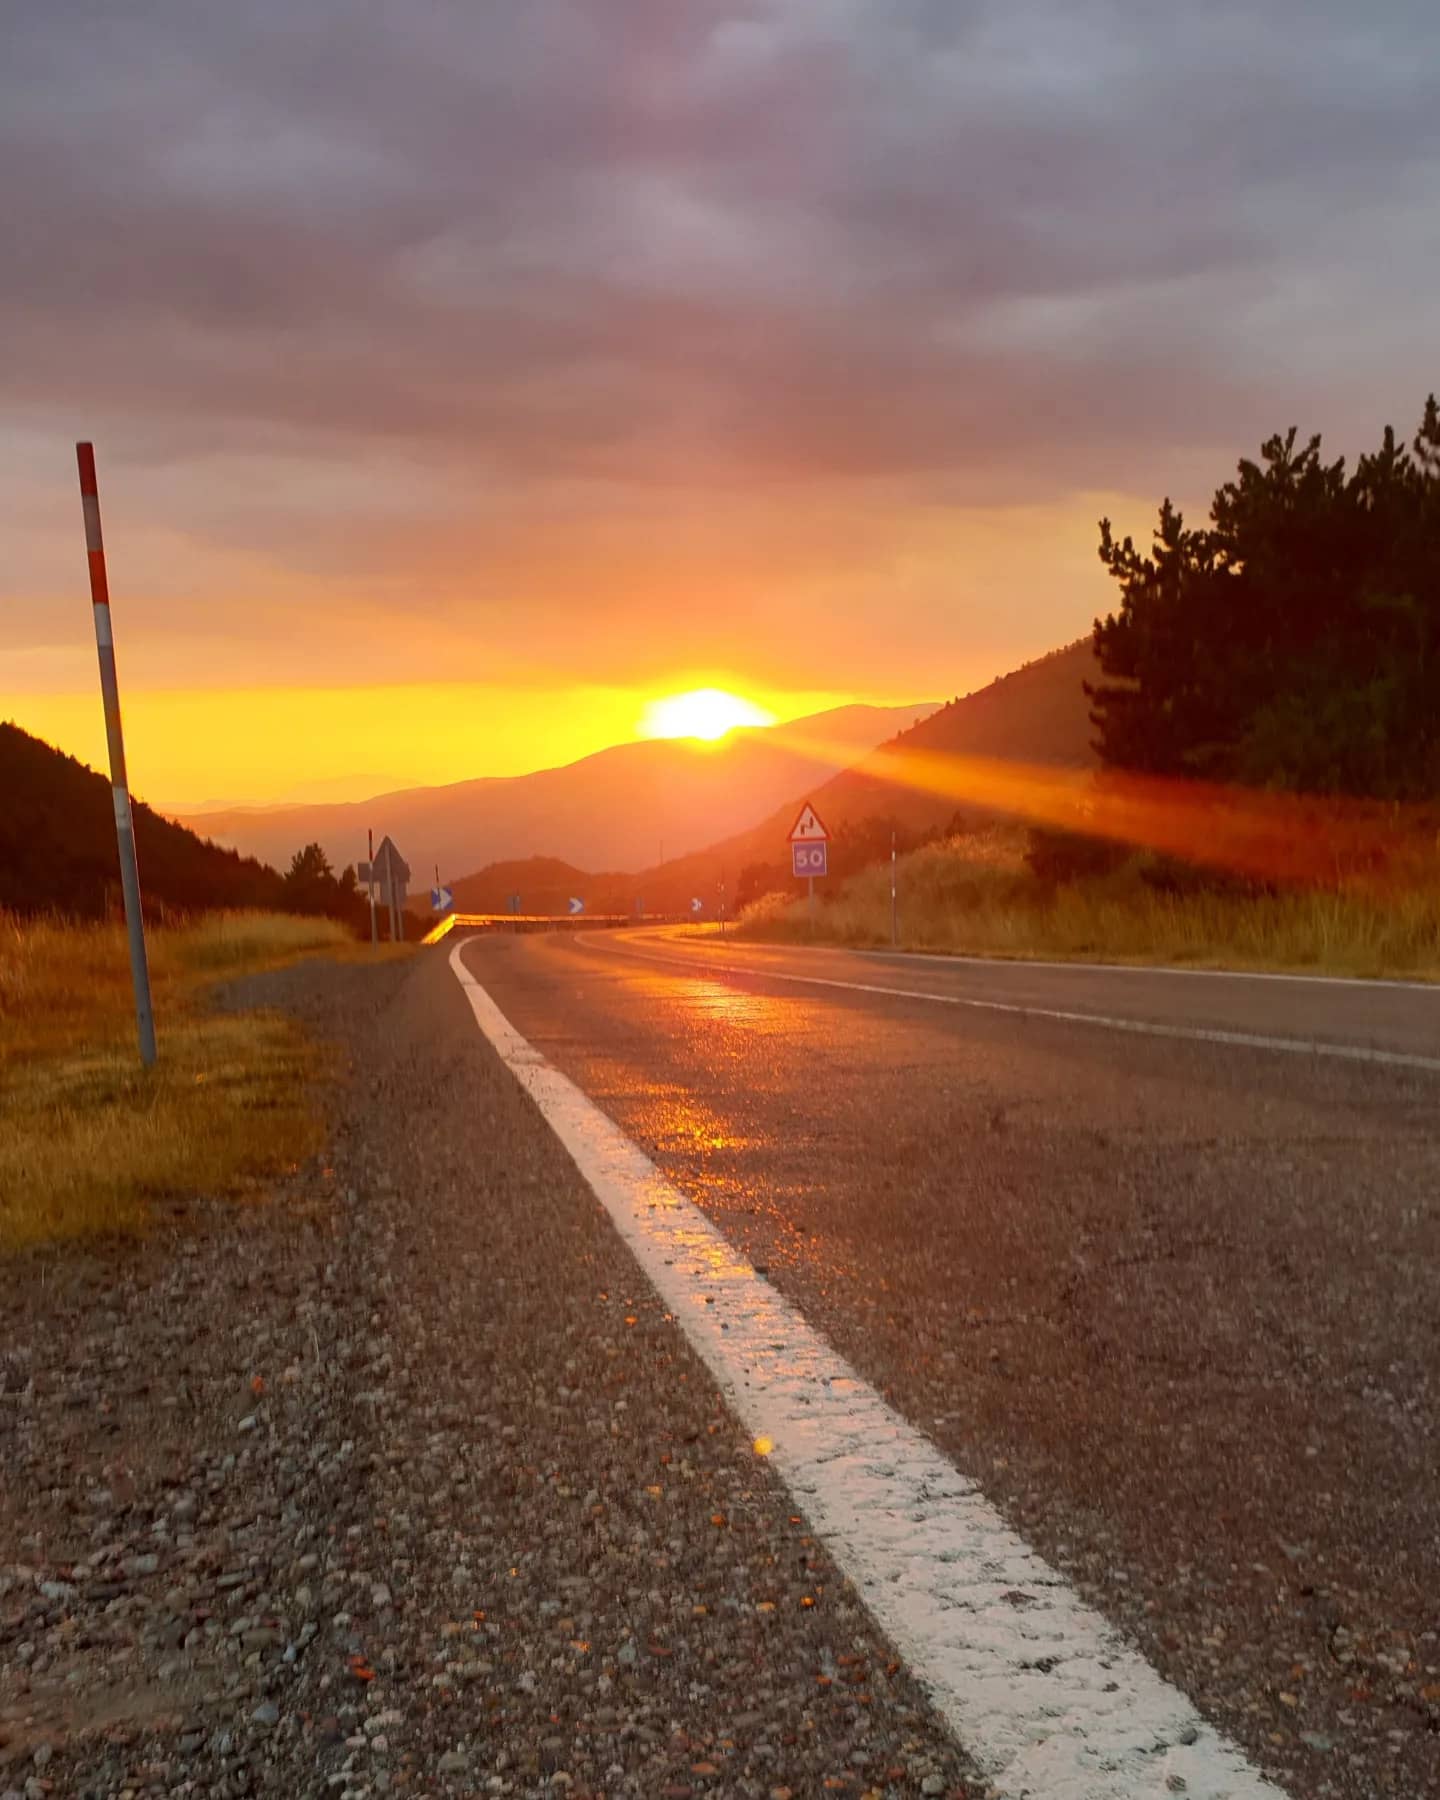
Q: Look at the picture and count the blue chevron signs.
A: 3